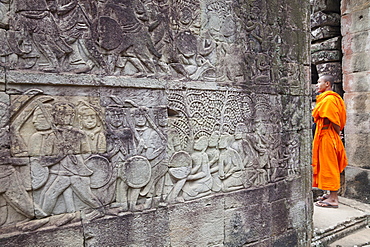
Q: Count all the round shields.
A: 6